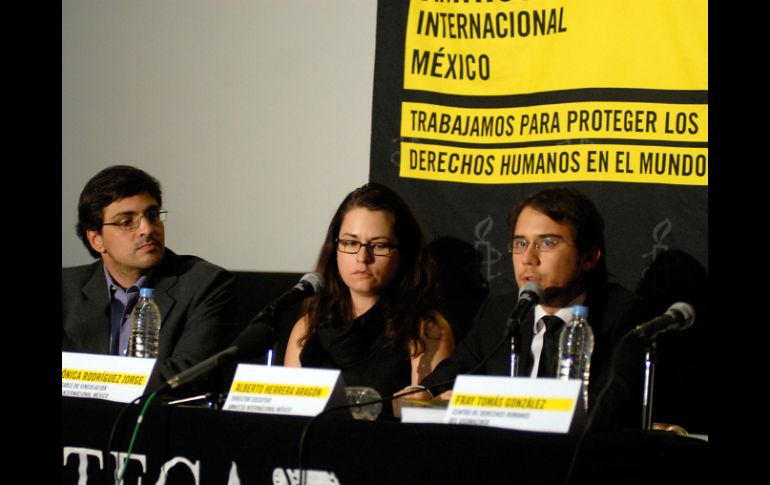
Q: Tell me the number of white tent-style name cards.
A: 3